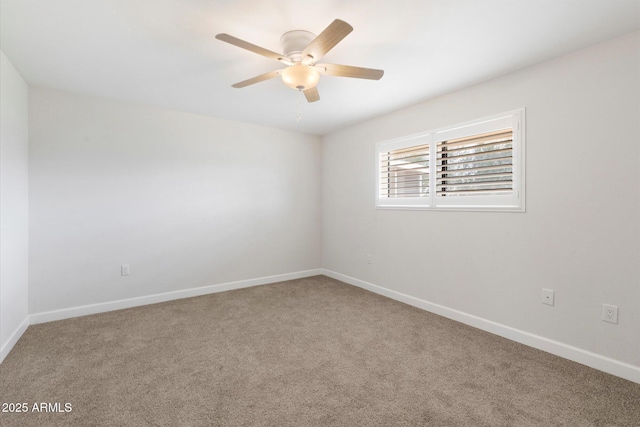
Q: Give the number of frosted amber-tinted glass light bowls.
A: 1